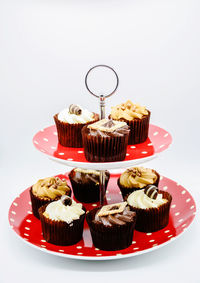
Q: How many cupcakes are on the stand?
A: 9